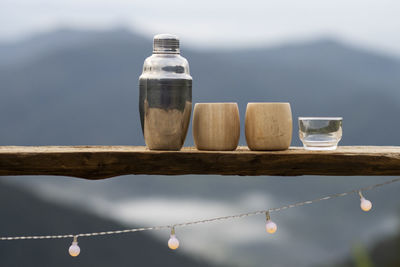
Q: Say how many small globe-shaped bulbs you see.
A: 4